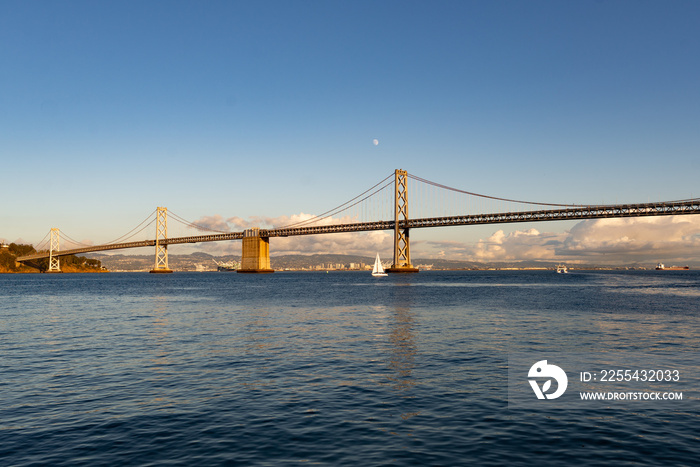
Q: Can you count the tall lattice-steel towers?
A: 3